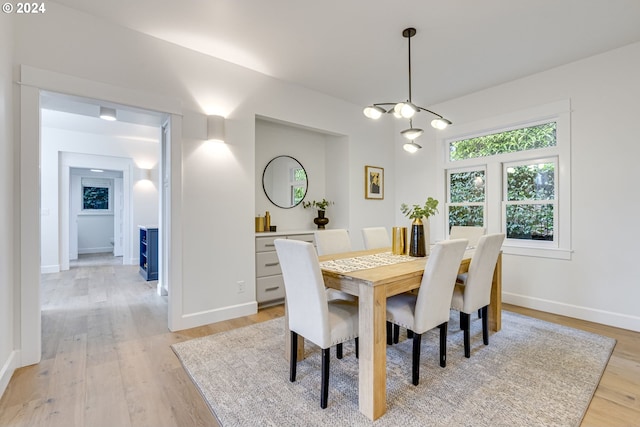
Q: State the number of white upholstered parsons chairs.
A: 6